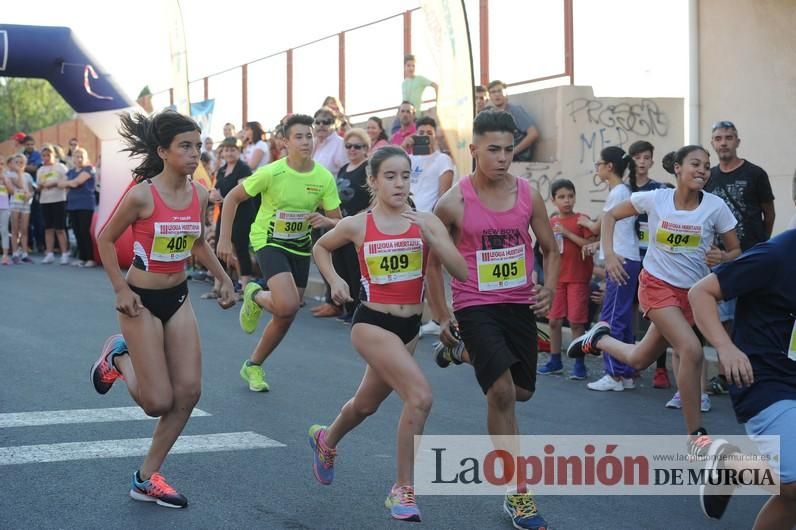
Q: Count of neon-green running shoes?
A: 2